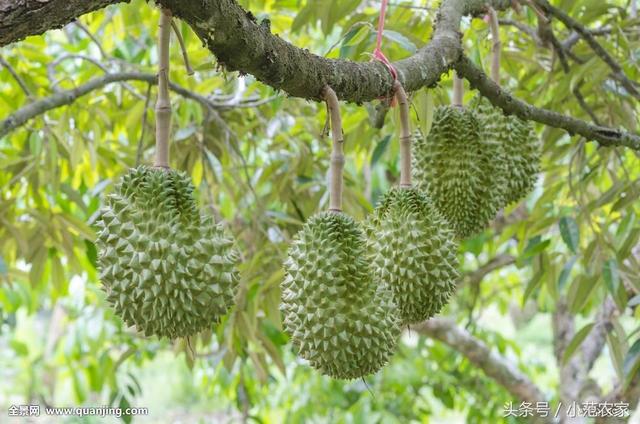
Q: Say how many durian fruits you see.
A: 5